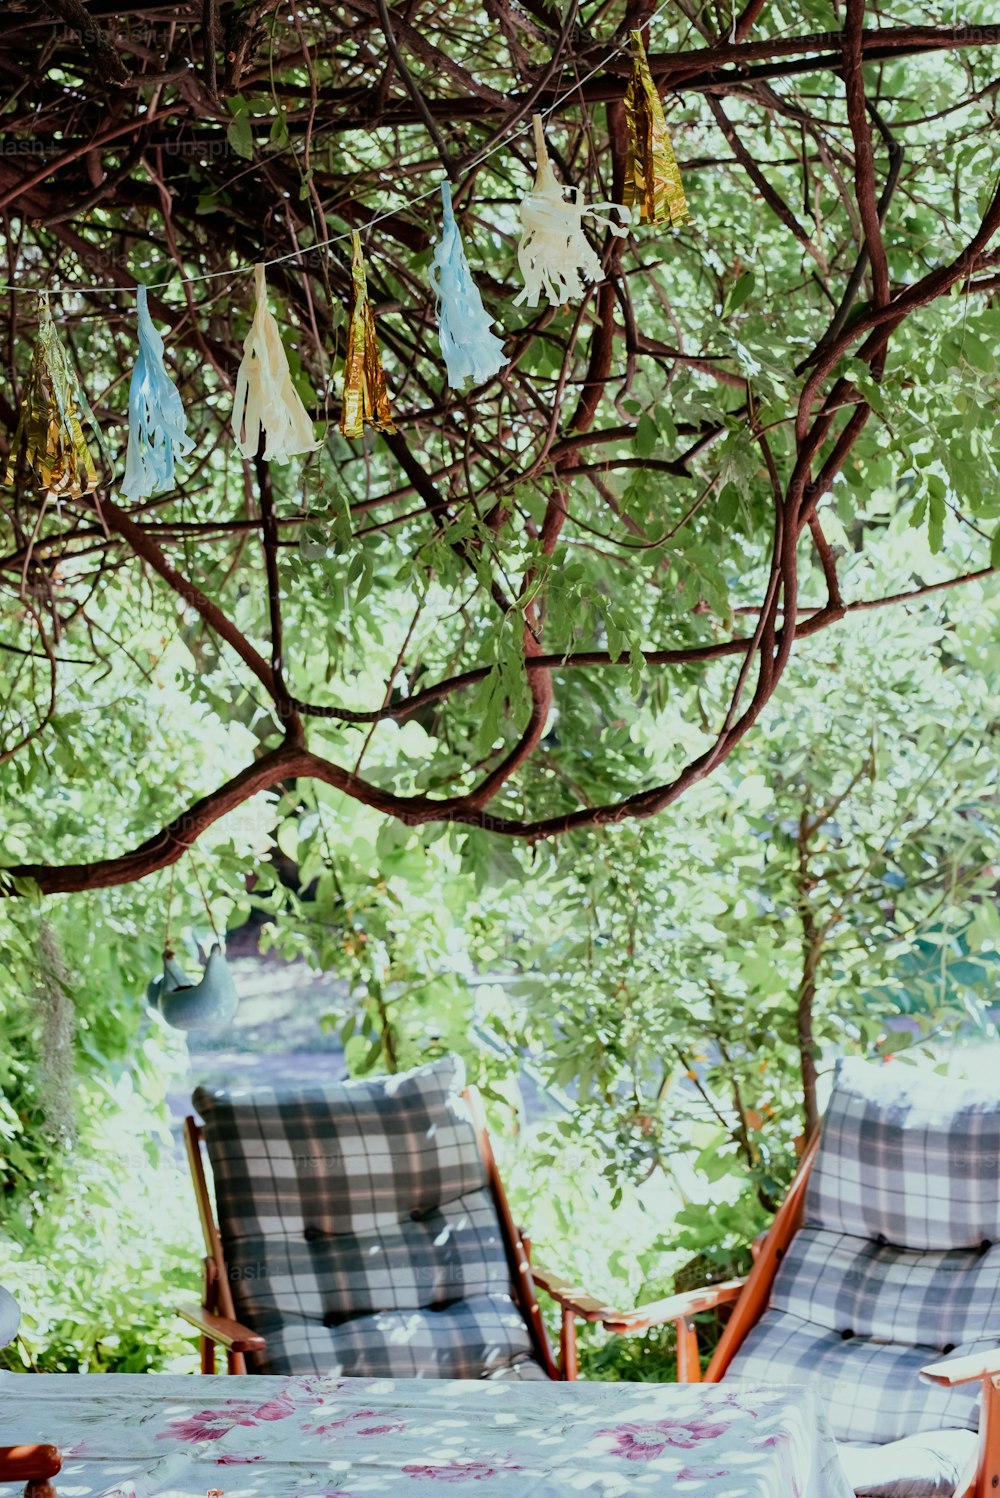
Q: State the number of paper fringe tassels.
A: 7